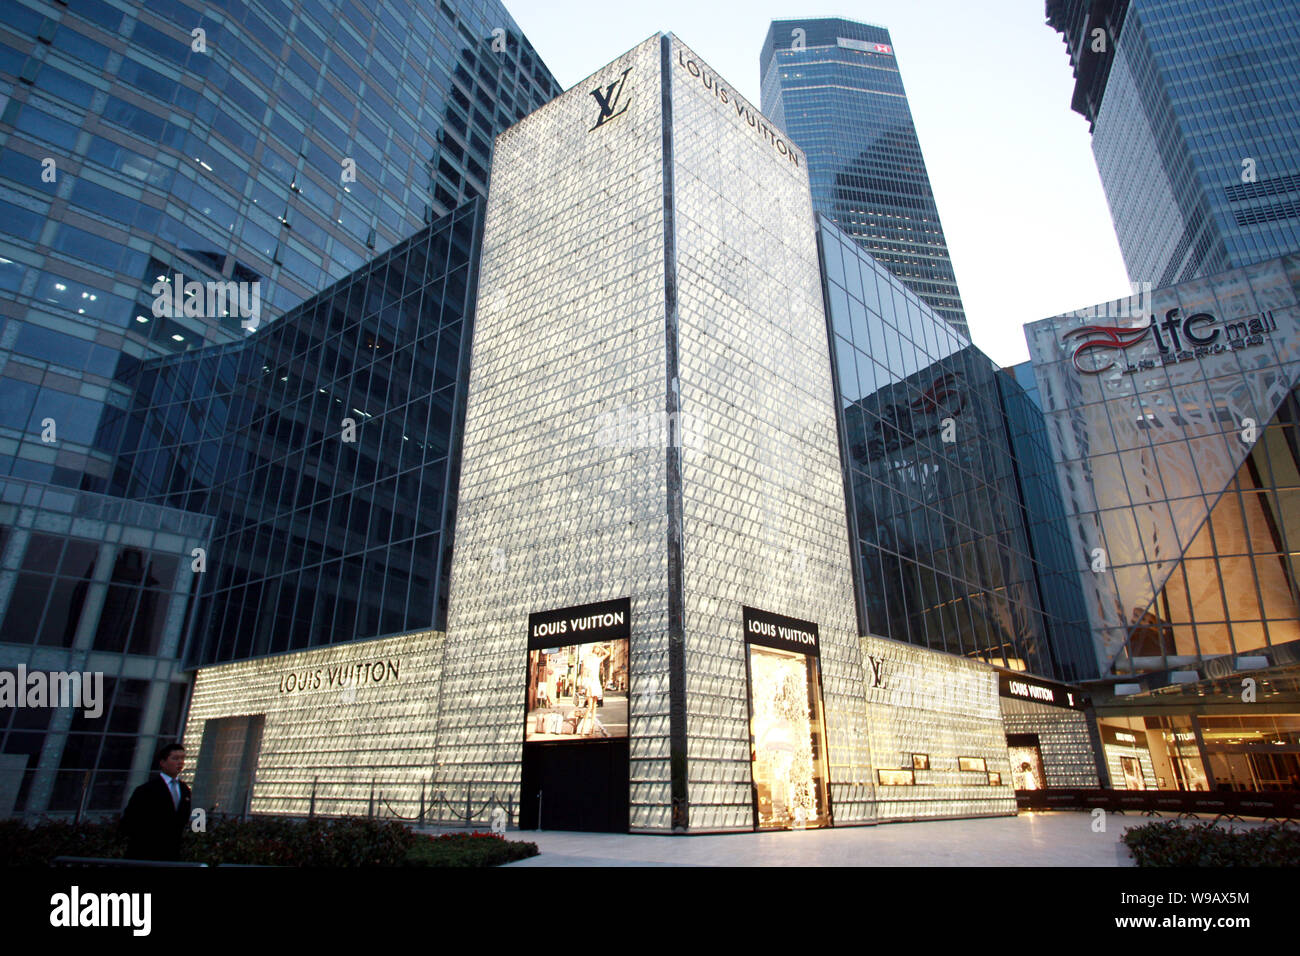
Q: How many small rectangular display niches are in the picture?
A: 4